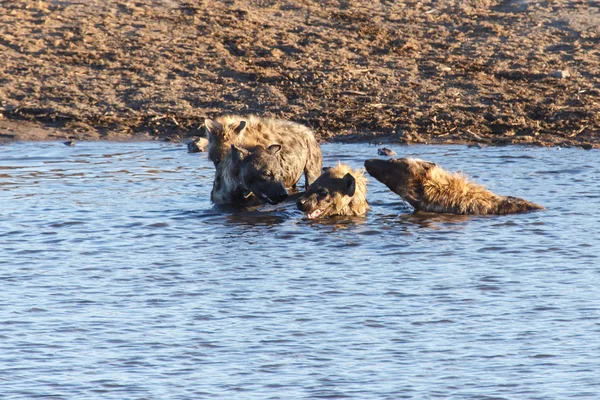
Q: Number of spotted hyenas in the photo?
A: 4